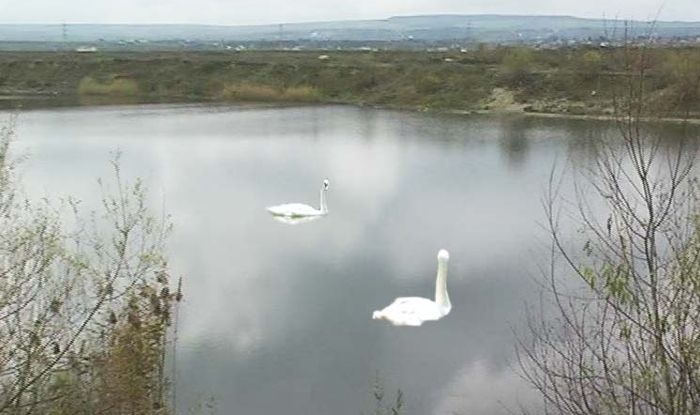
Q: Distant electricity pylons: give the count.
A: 3